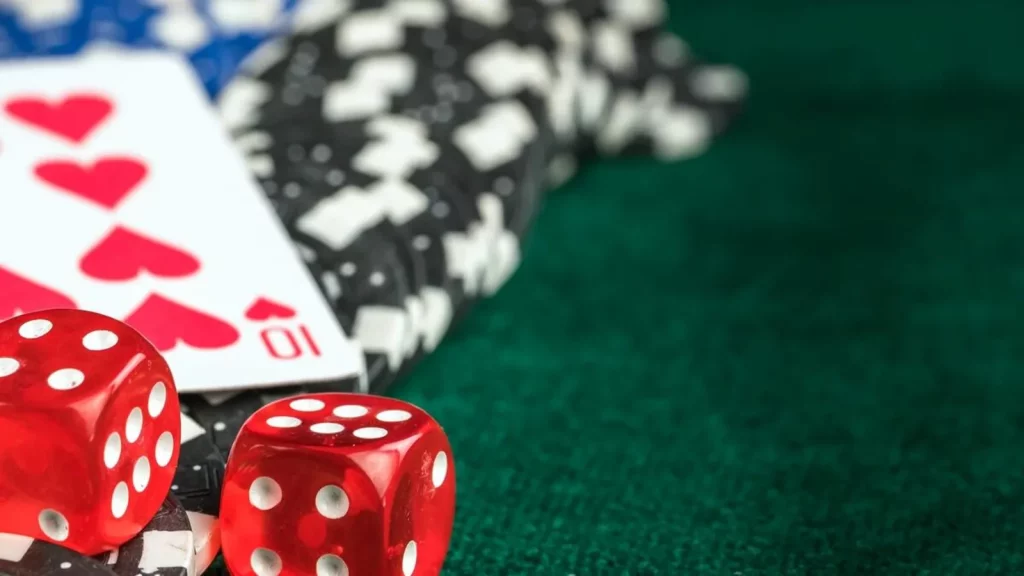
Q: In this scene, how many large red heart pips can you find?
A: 5